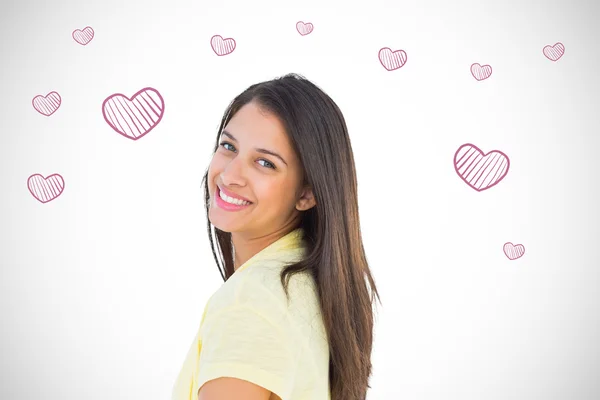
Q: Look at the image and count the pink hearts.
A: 11